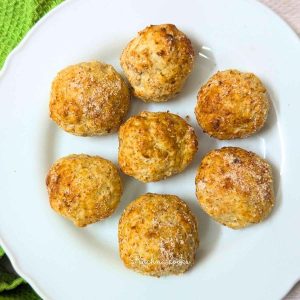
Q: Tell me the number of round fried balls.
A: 7